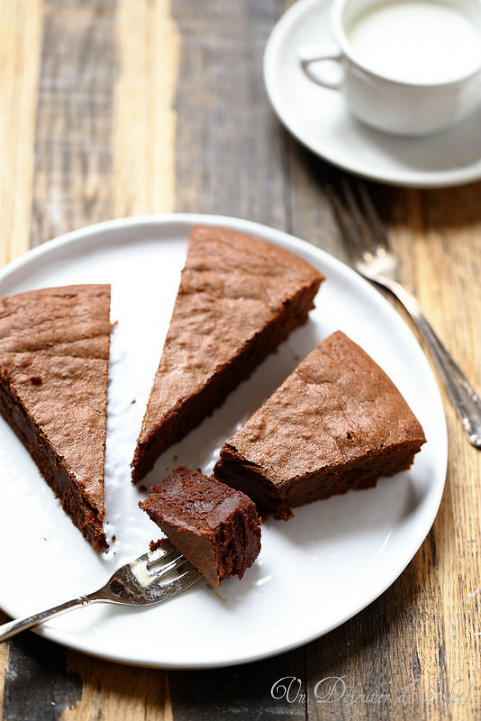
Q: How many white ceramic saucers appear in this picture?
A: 1